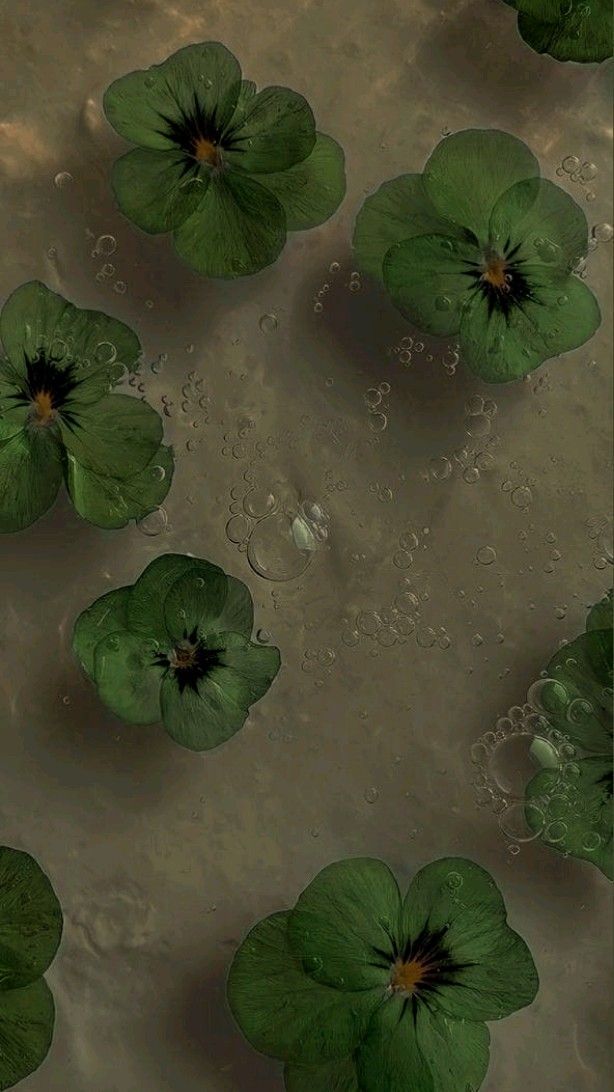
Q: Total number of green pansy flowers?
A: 8